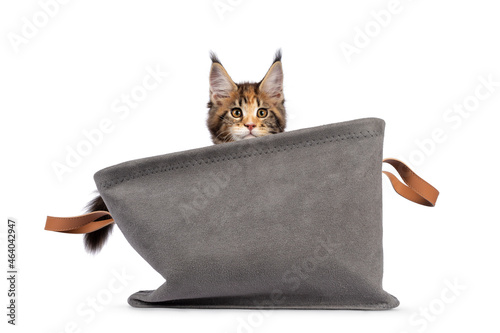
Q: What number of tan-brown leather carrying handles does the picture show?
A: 2